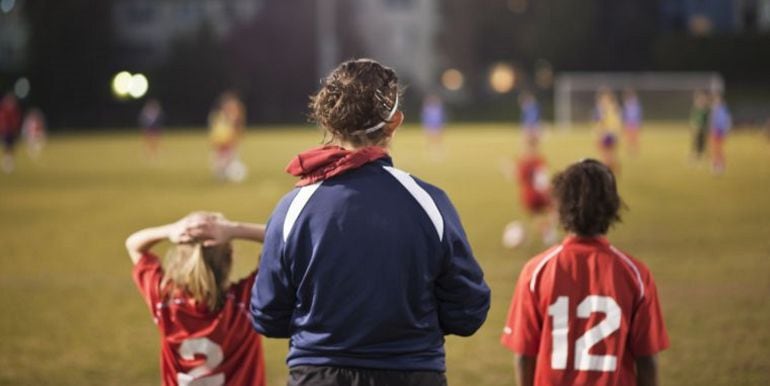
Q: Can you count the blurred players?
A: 11